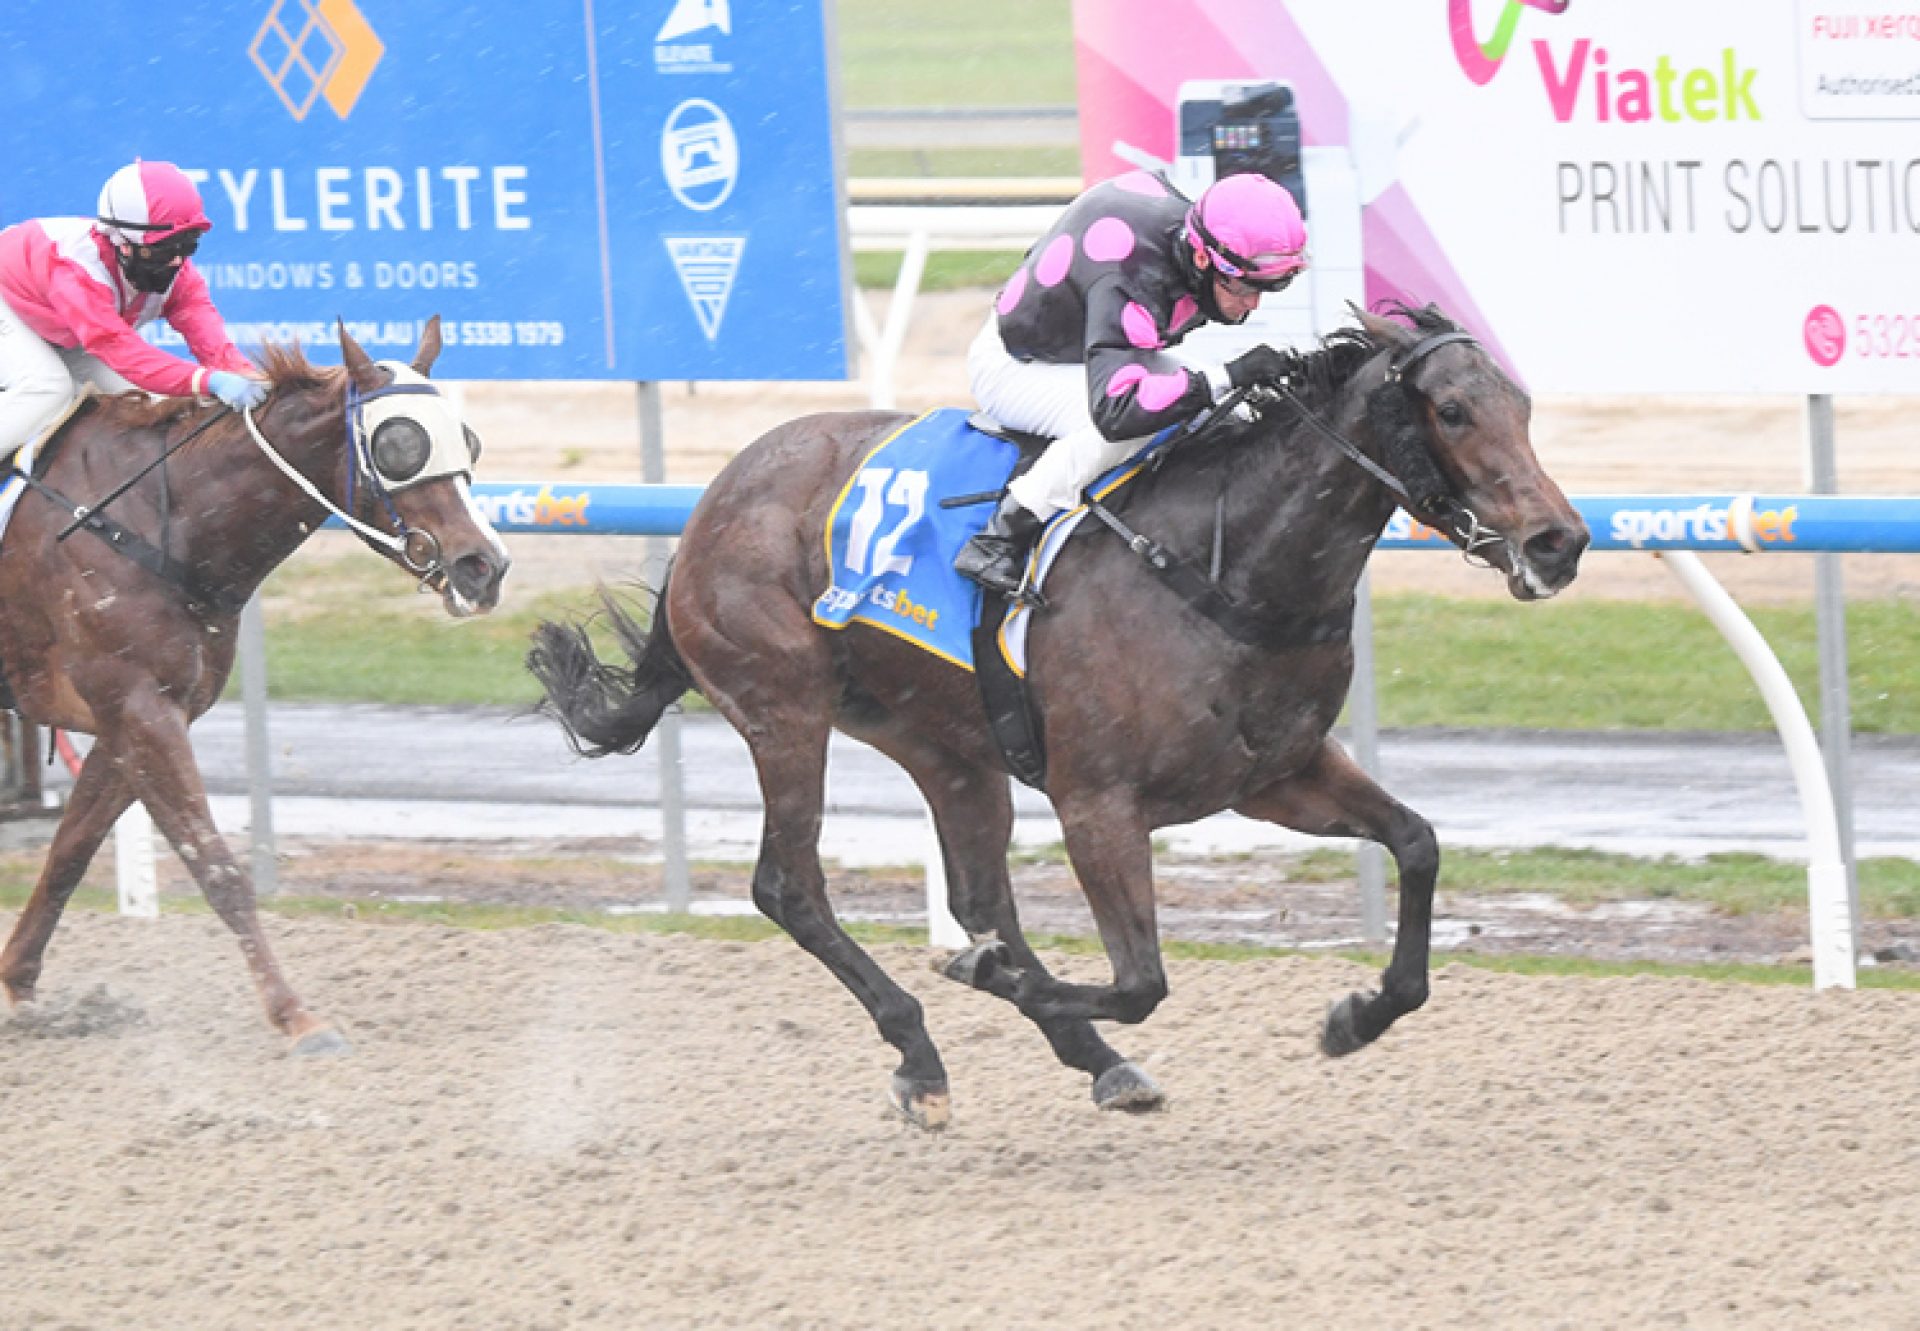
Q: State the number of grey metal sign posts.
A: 4